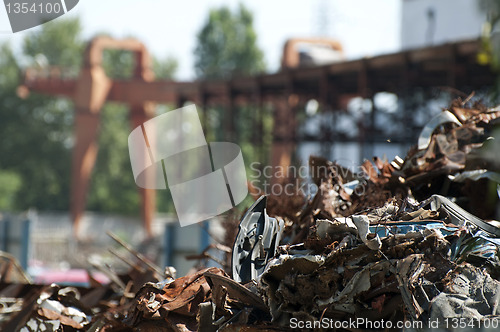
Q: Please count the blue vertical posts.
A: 4